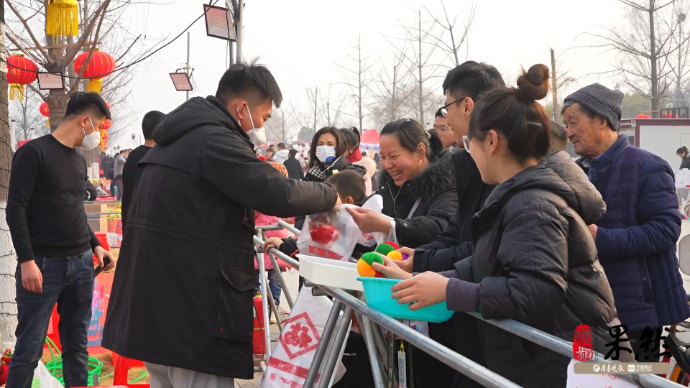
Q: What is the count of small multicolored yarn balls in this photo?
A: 3